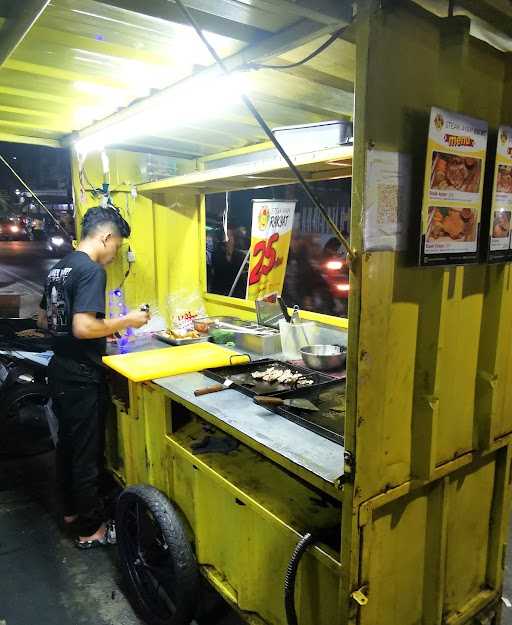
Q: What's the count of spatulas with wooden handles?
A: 2